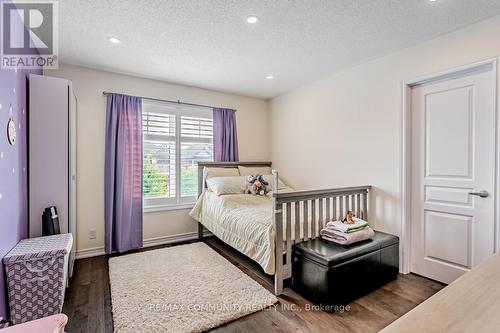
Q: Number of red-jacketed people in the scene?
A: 0